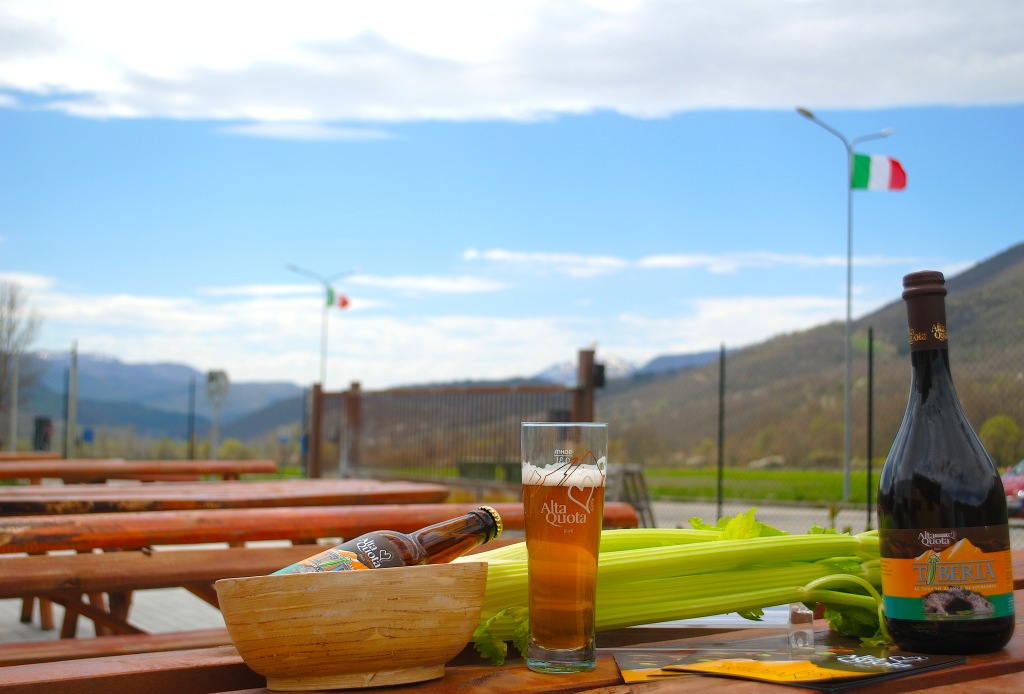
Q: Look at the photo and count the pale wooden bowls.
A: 1